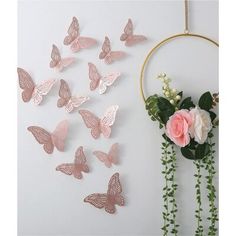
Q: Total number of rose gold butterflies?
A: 12